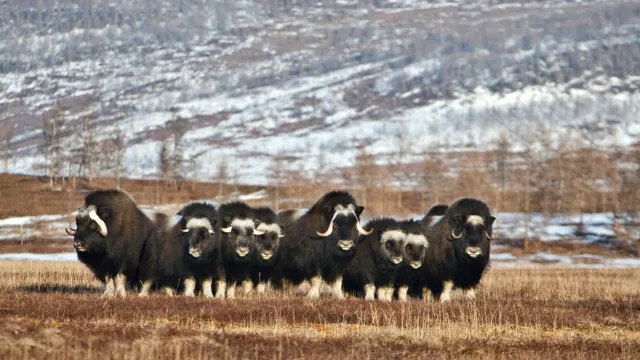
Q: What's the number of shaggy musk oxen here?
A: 8